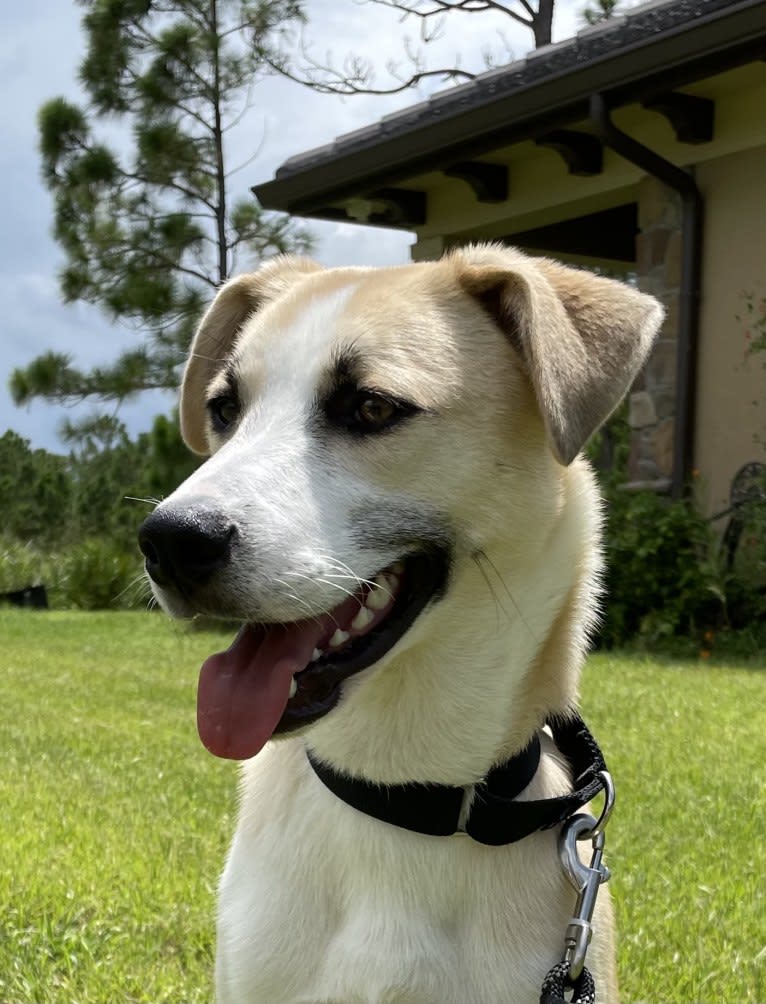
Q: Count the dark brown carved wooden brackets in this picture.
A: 4